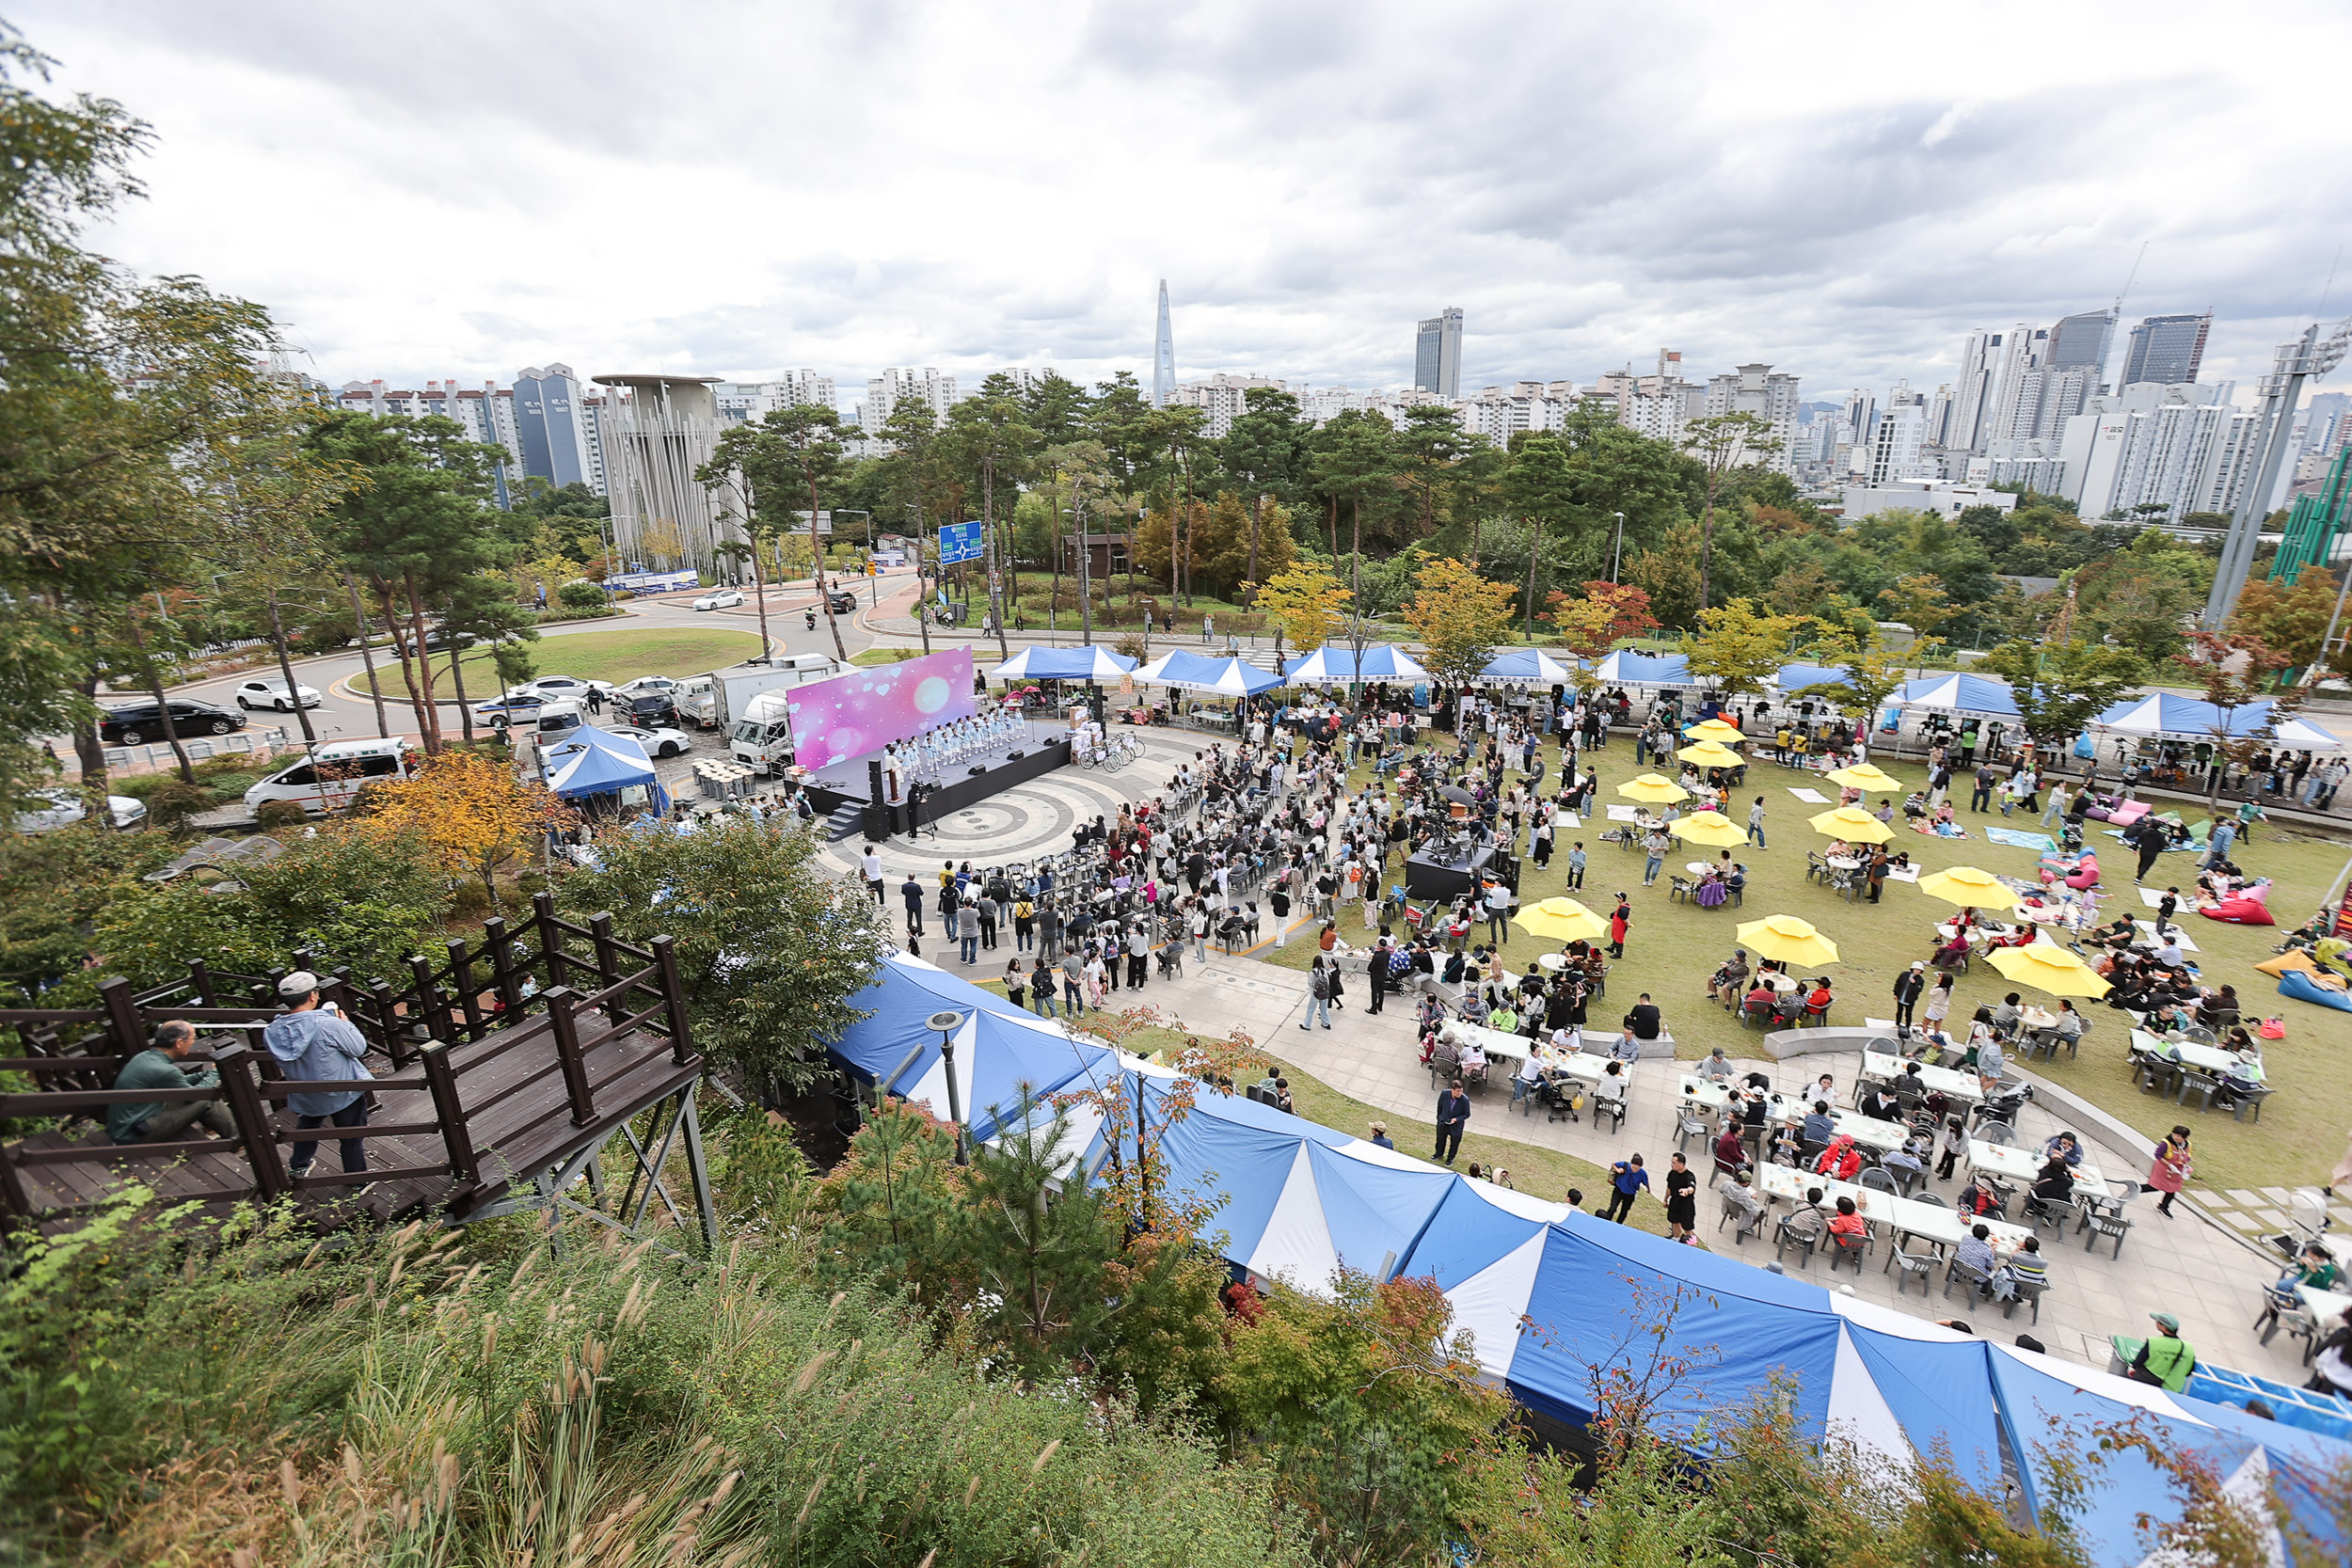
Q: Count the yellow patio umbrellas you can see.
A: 10